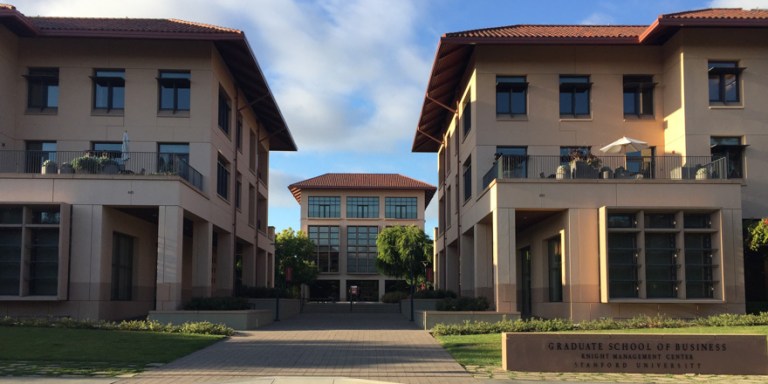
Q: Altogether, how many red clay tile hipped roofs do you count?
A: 3